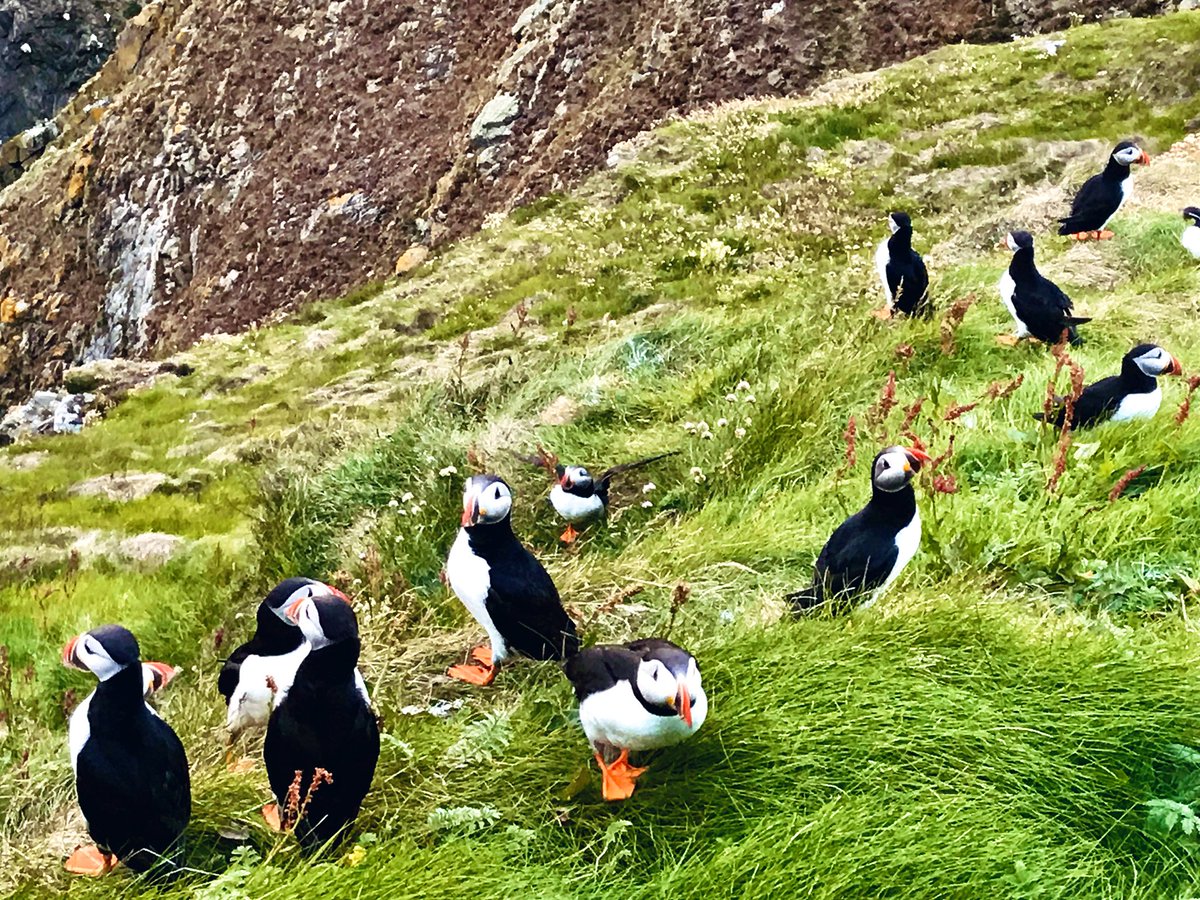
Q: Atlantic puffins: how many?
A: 13